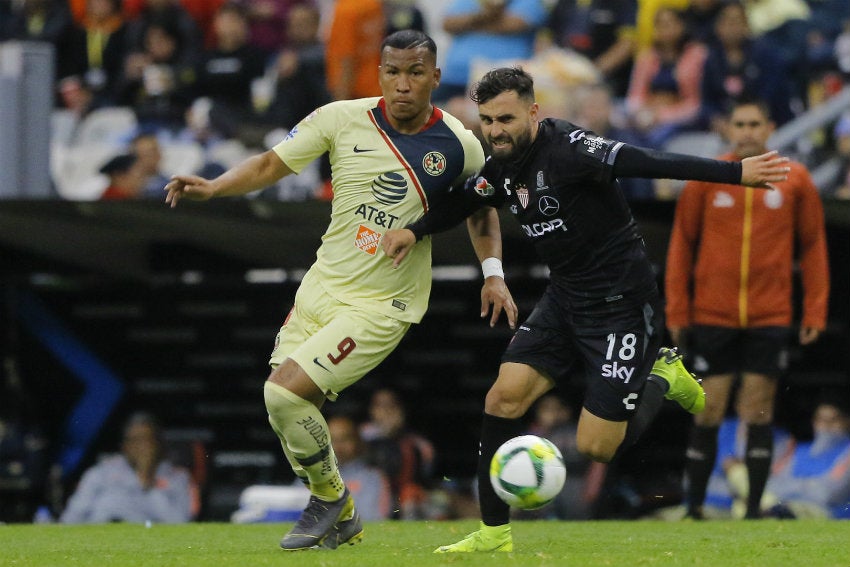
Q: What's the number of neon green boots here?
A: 2